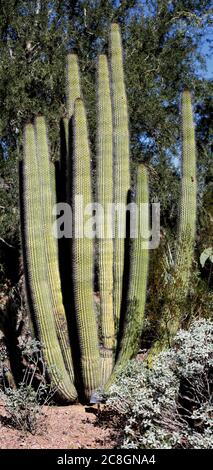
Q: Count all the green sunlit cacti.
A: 8